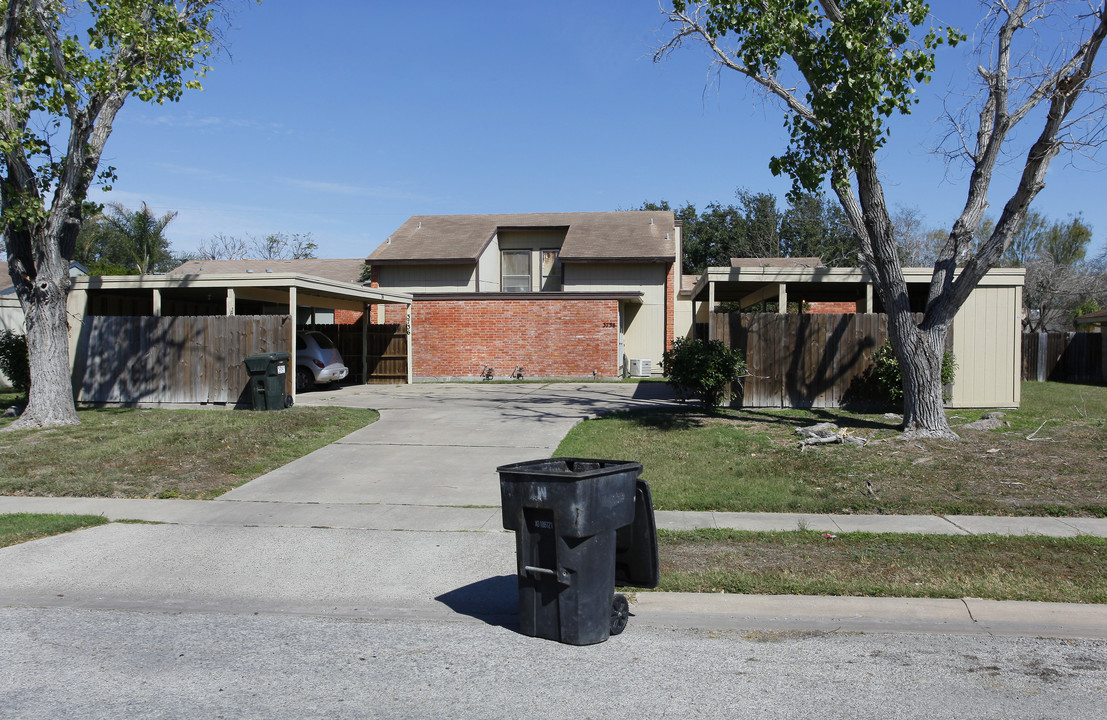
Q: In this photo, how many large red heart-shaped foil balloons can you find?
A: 0